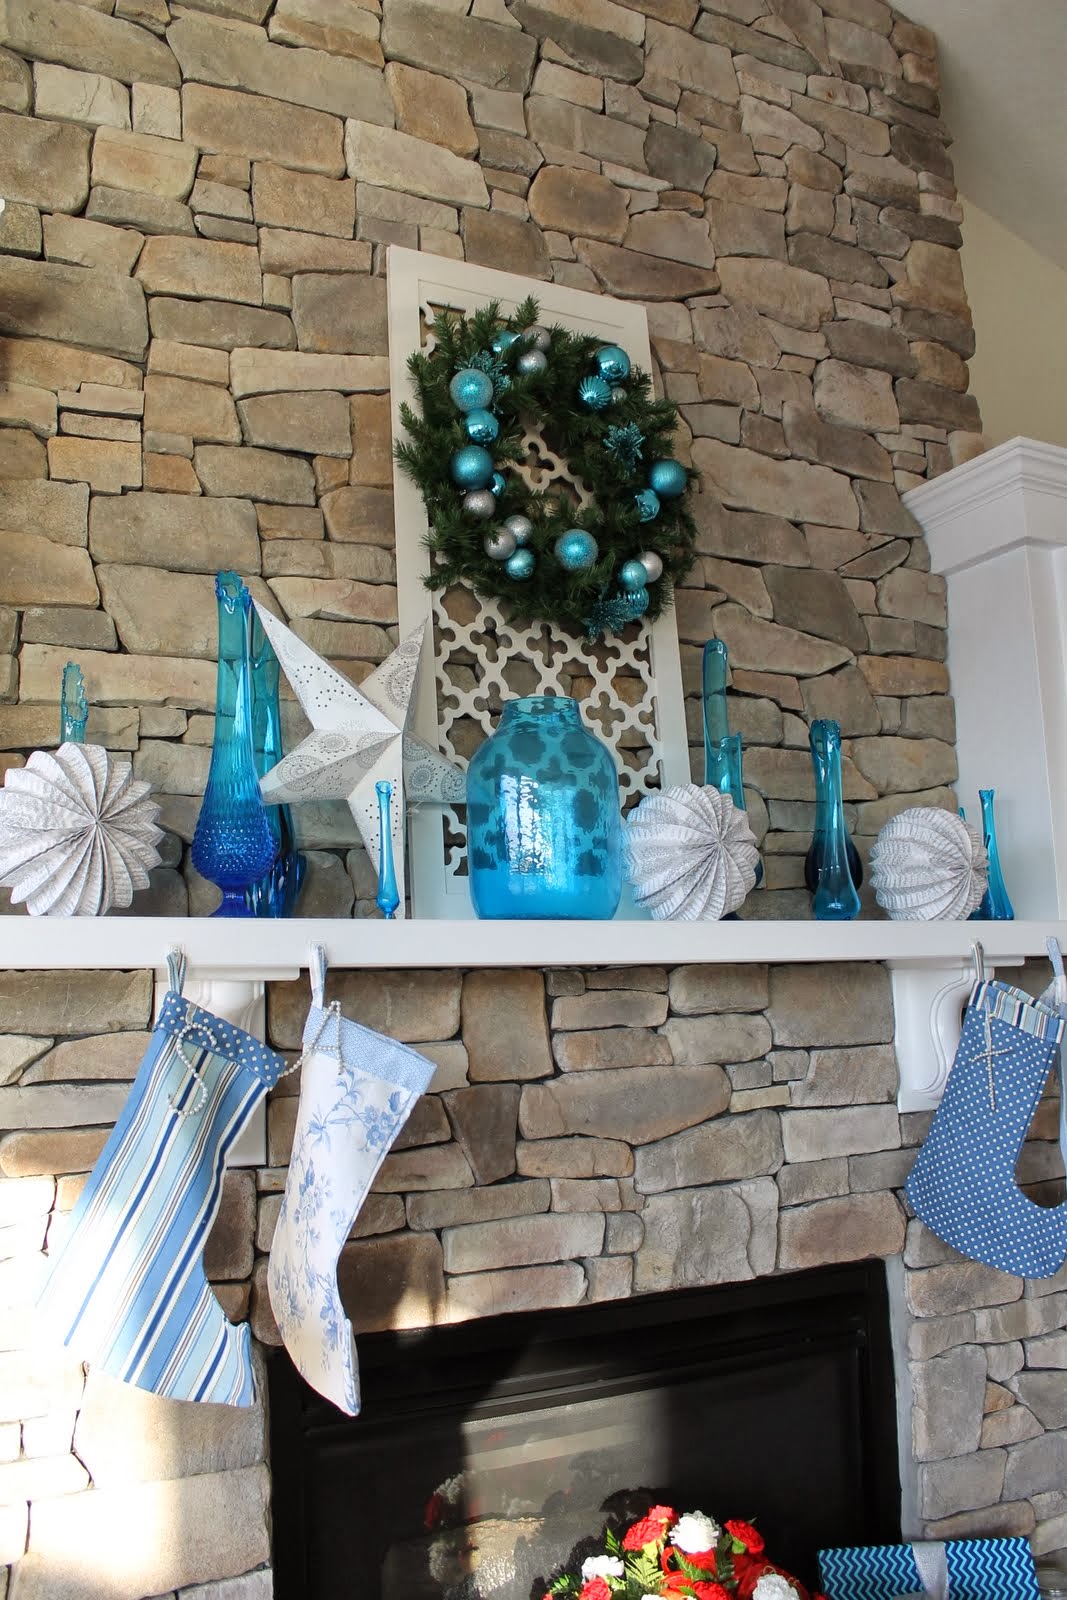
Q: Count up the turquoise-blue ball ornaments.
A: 13